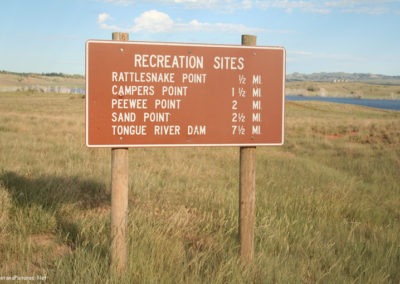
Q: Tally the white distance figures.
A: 5